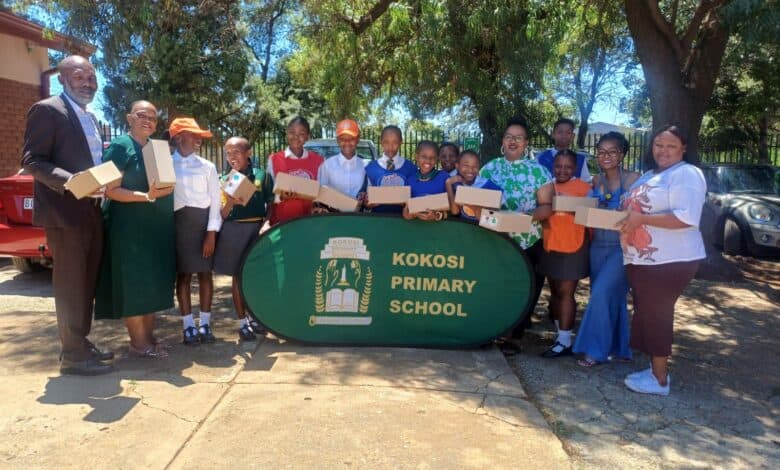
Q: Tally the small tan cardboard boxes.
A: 11